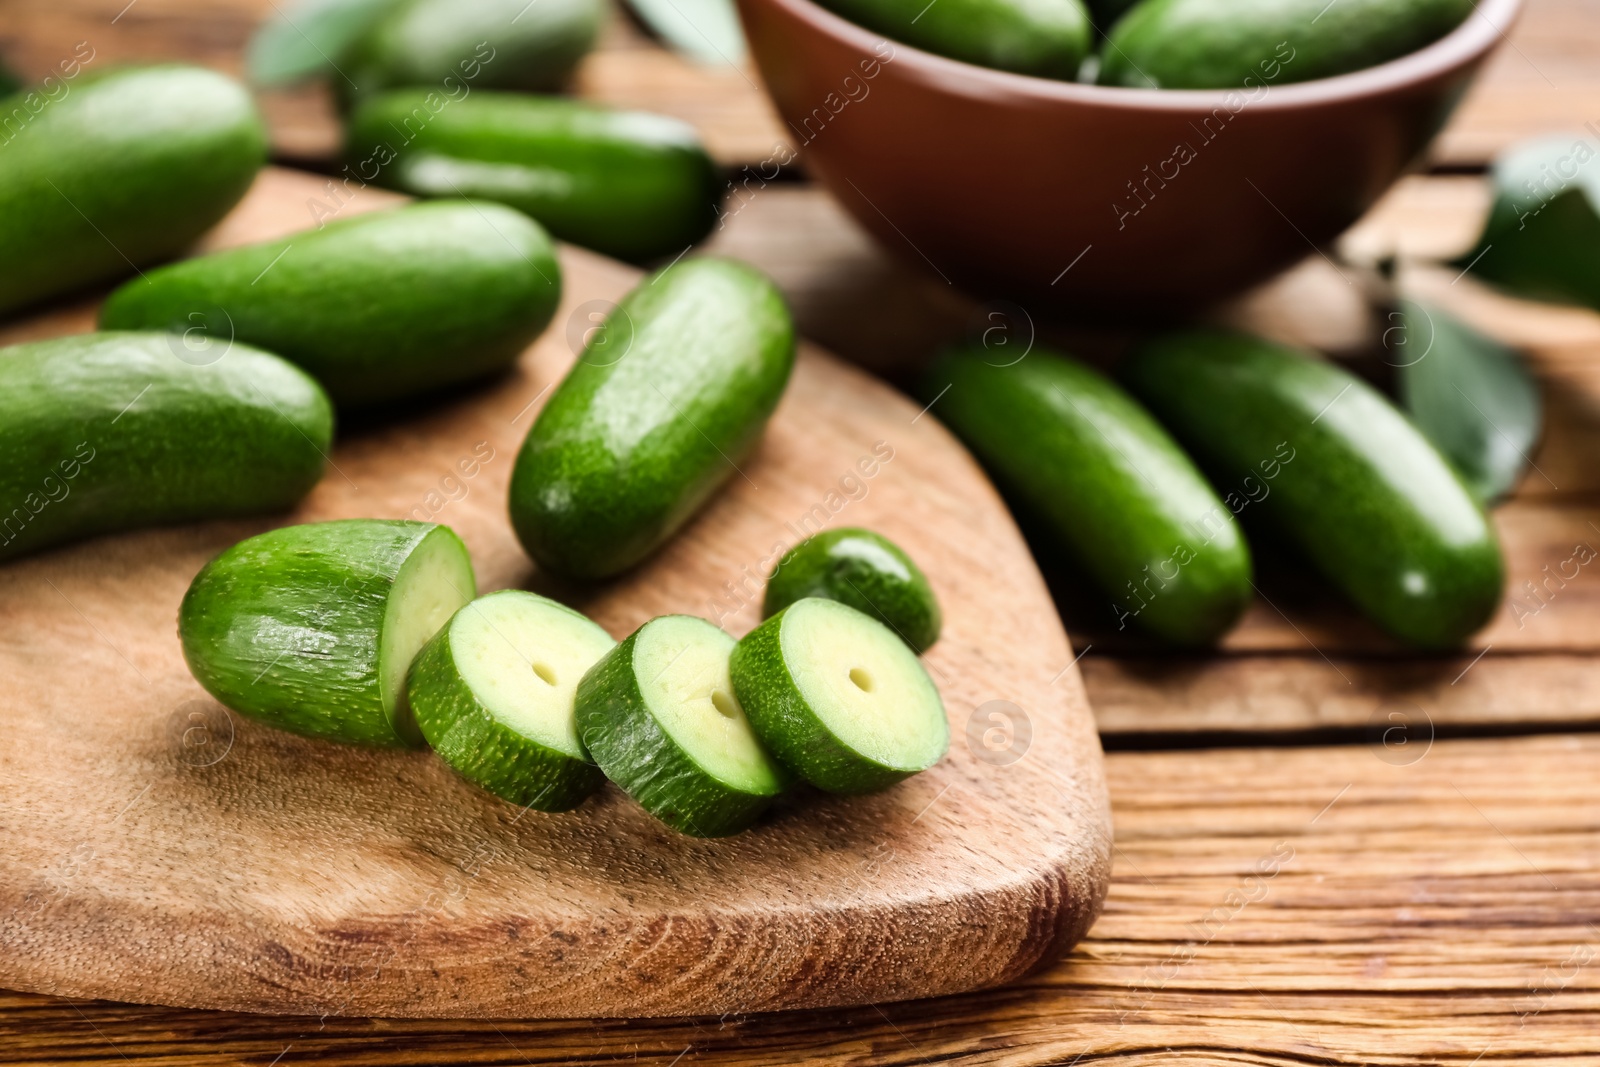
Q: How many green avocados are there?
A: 11